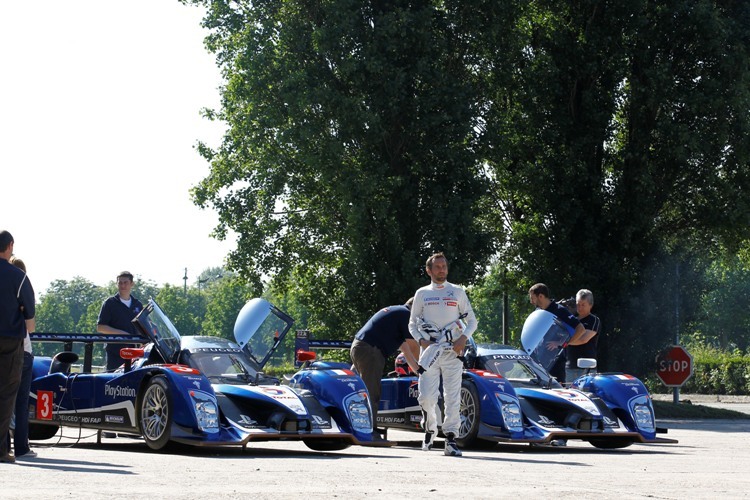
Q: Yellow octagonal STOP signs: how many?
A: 0